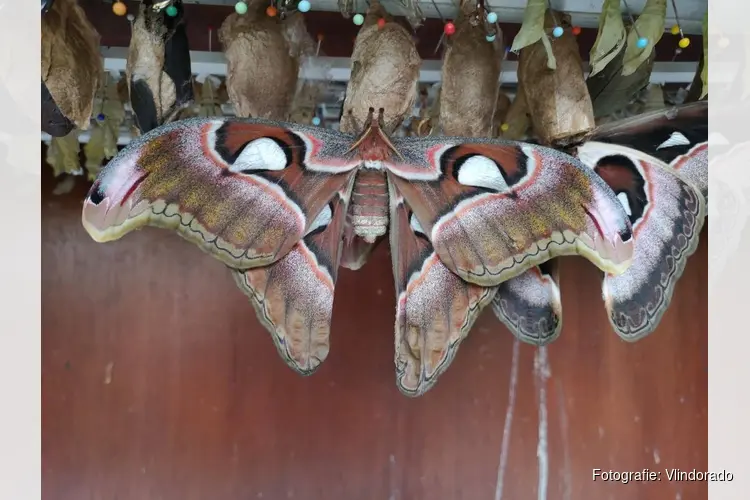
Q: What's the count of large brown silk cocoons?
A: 6